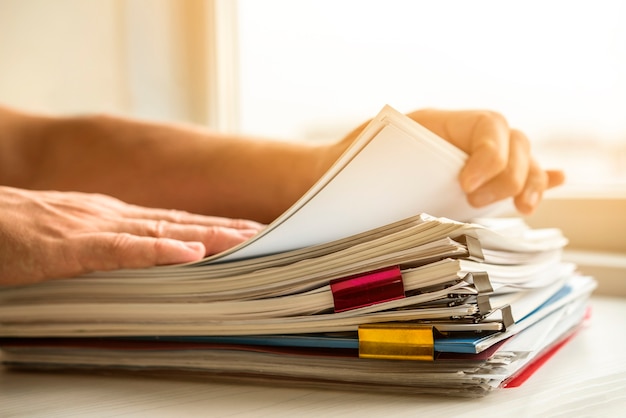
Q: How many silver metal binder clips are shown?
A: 4